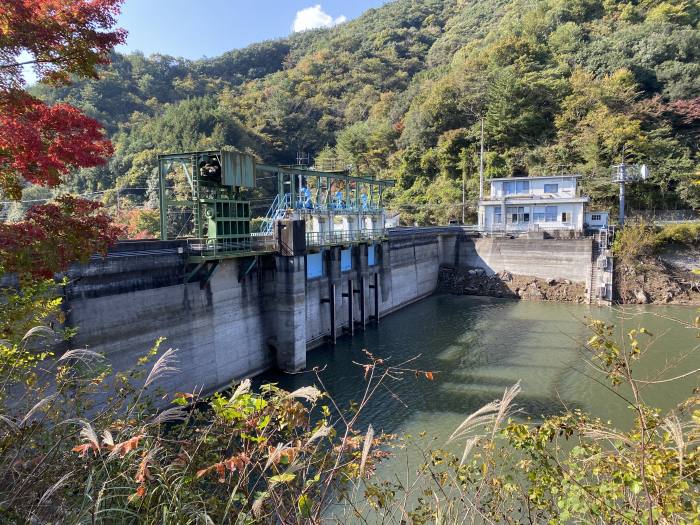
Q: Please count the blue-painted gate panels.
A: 3